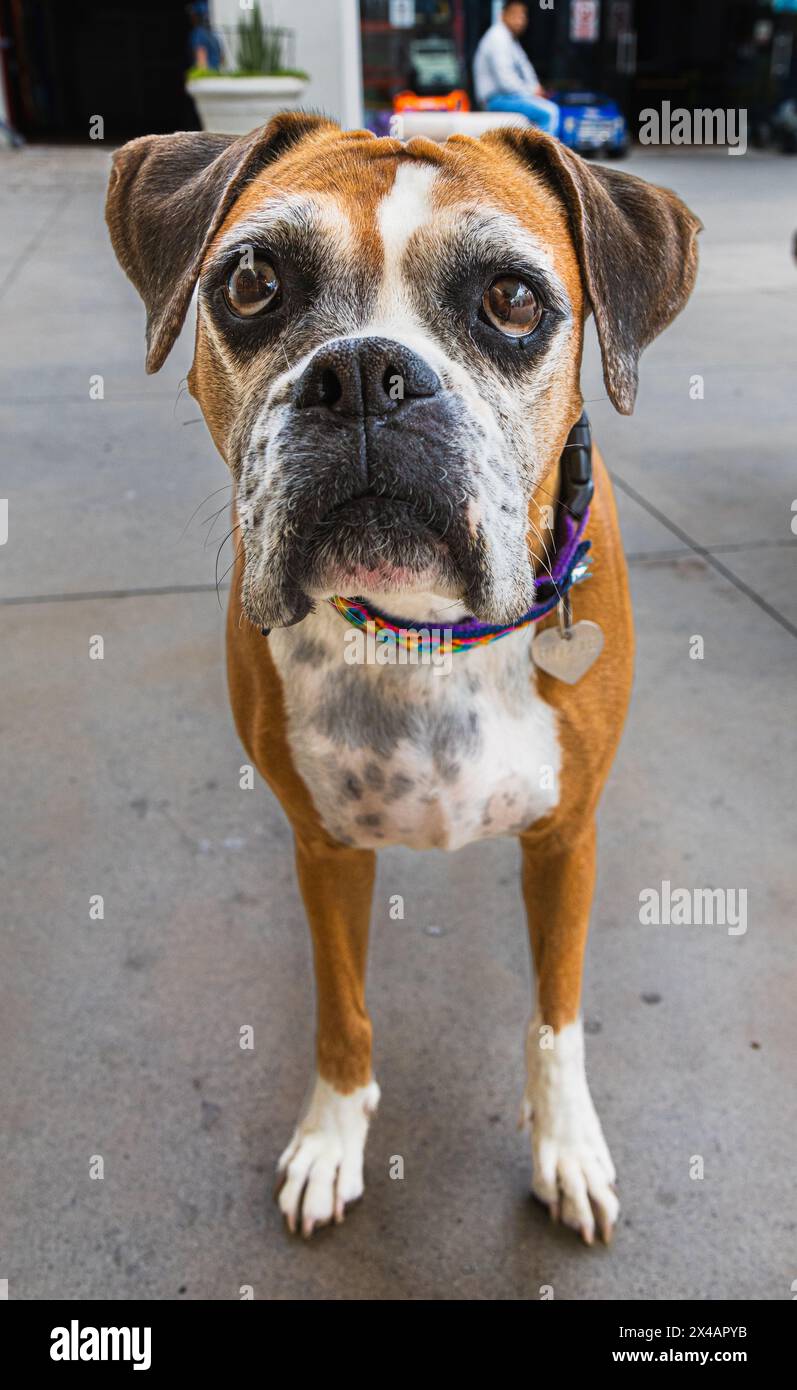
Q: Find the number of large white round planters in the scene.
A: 1